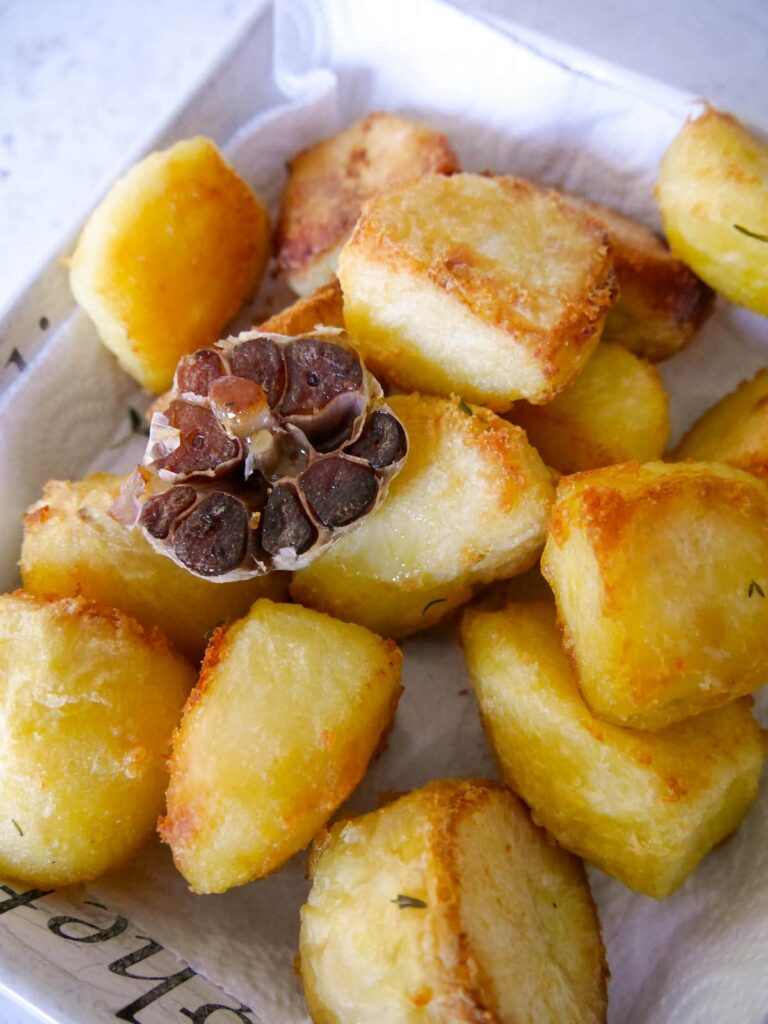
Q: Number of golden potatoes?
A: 15